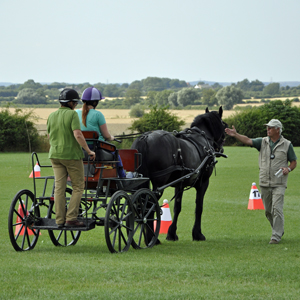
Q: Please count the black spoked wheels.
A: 4